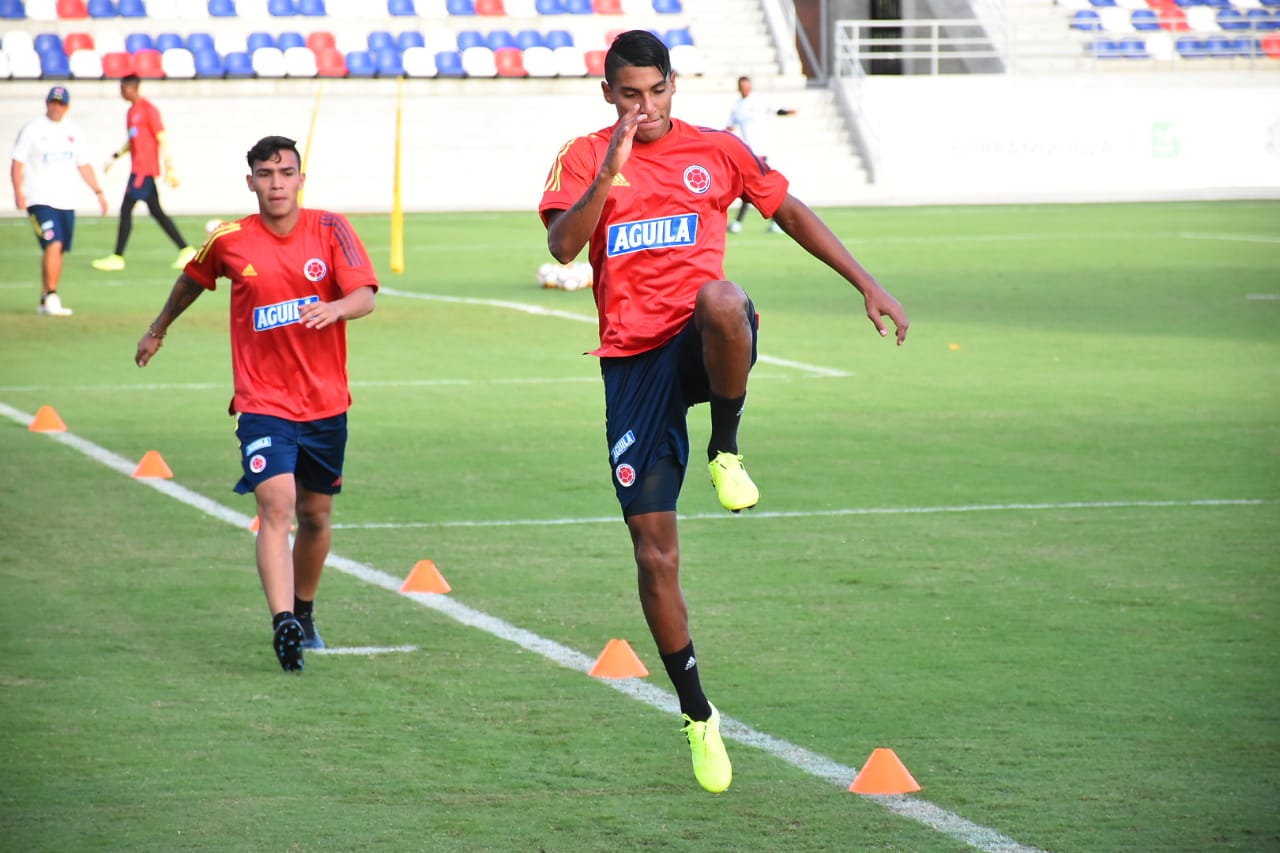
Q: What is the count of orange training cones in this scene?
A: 6